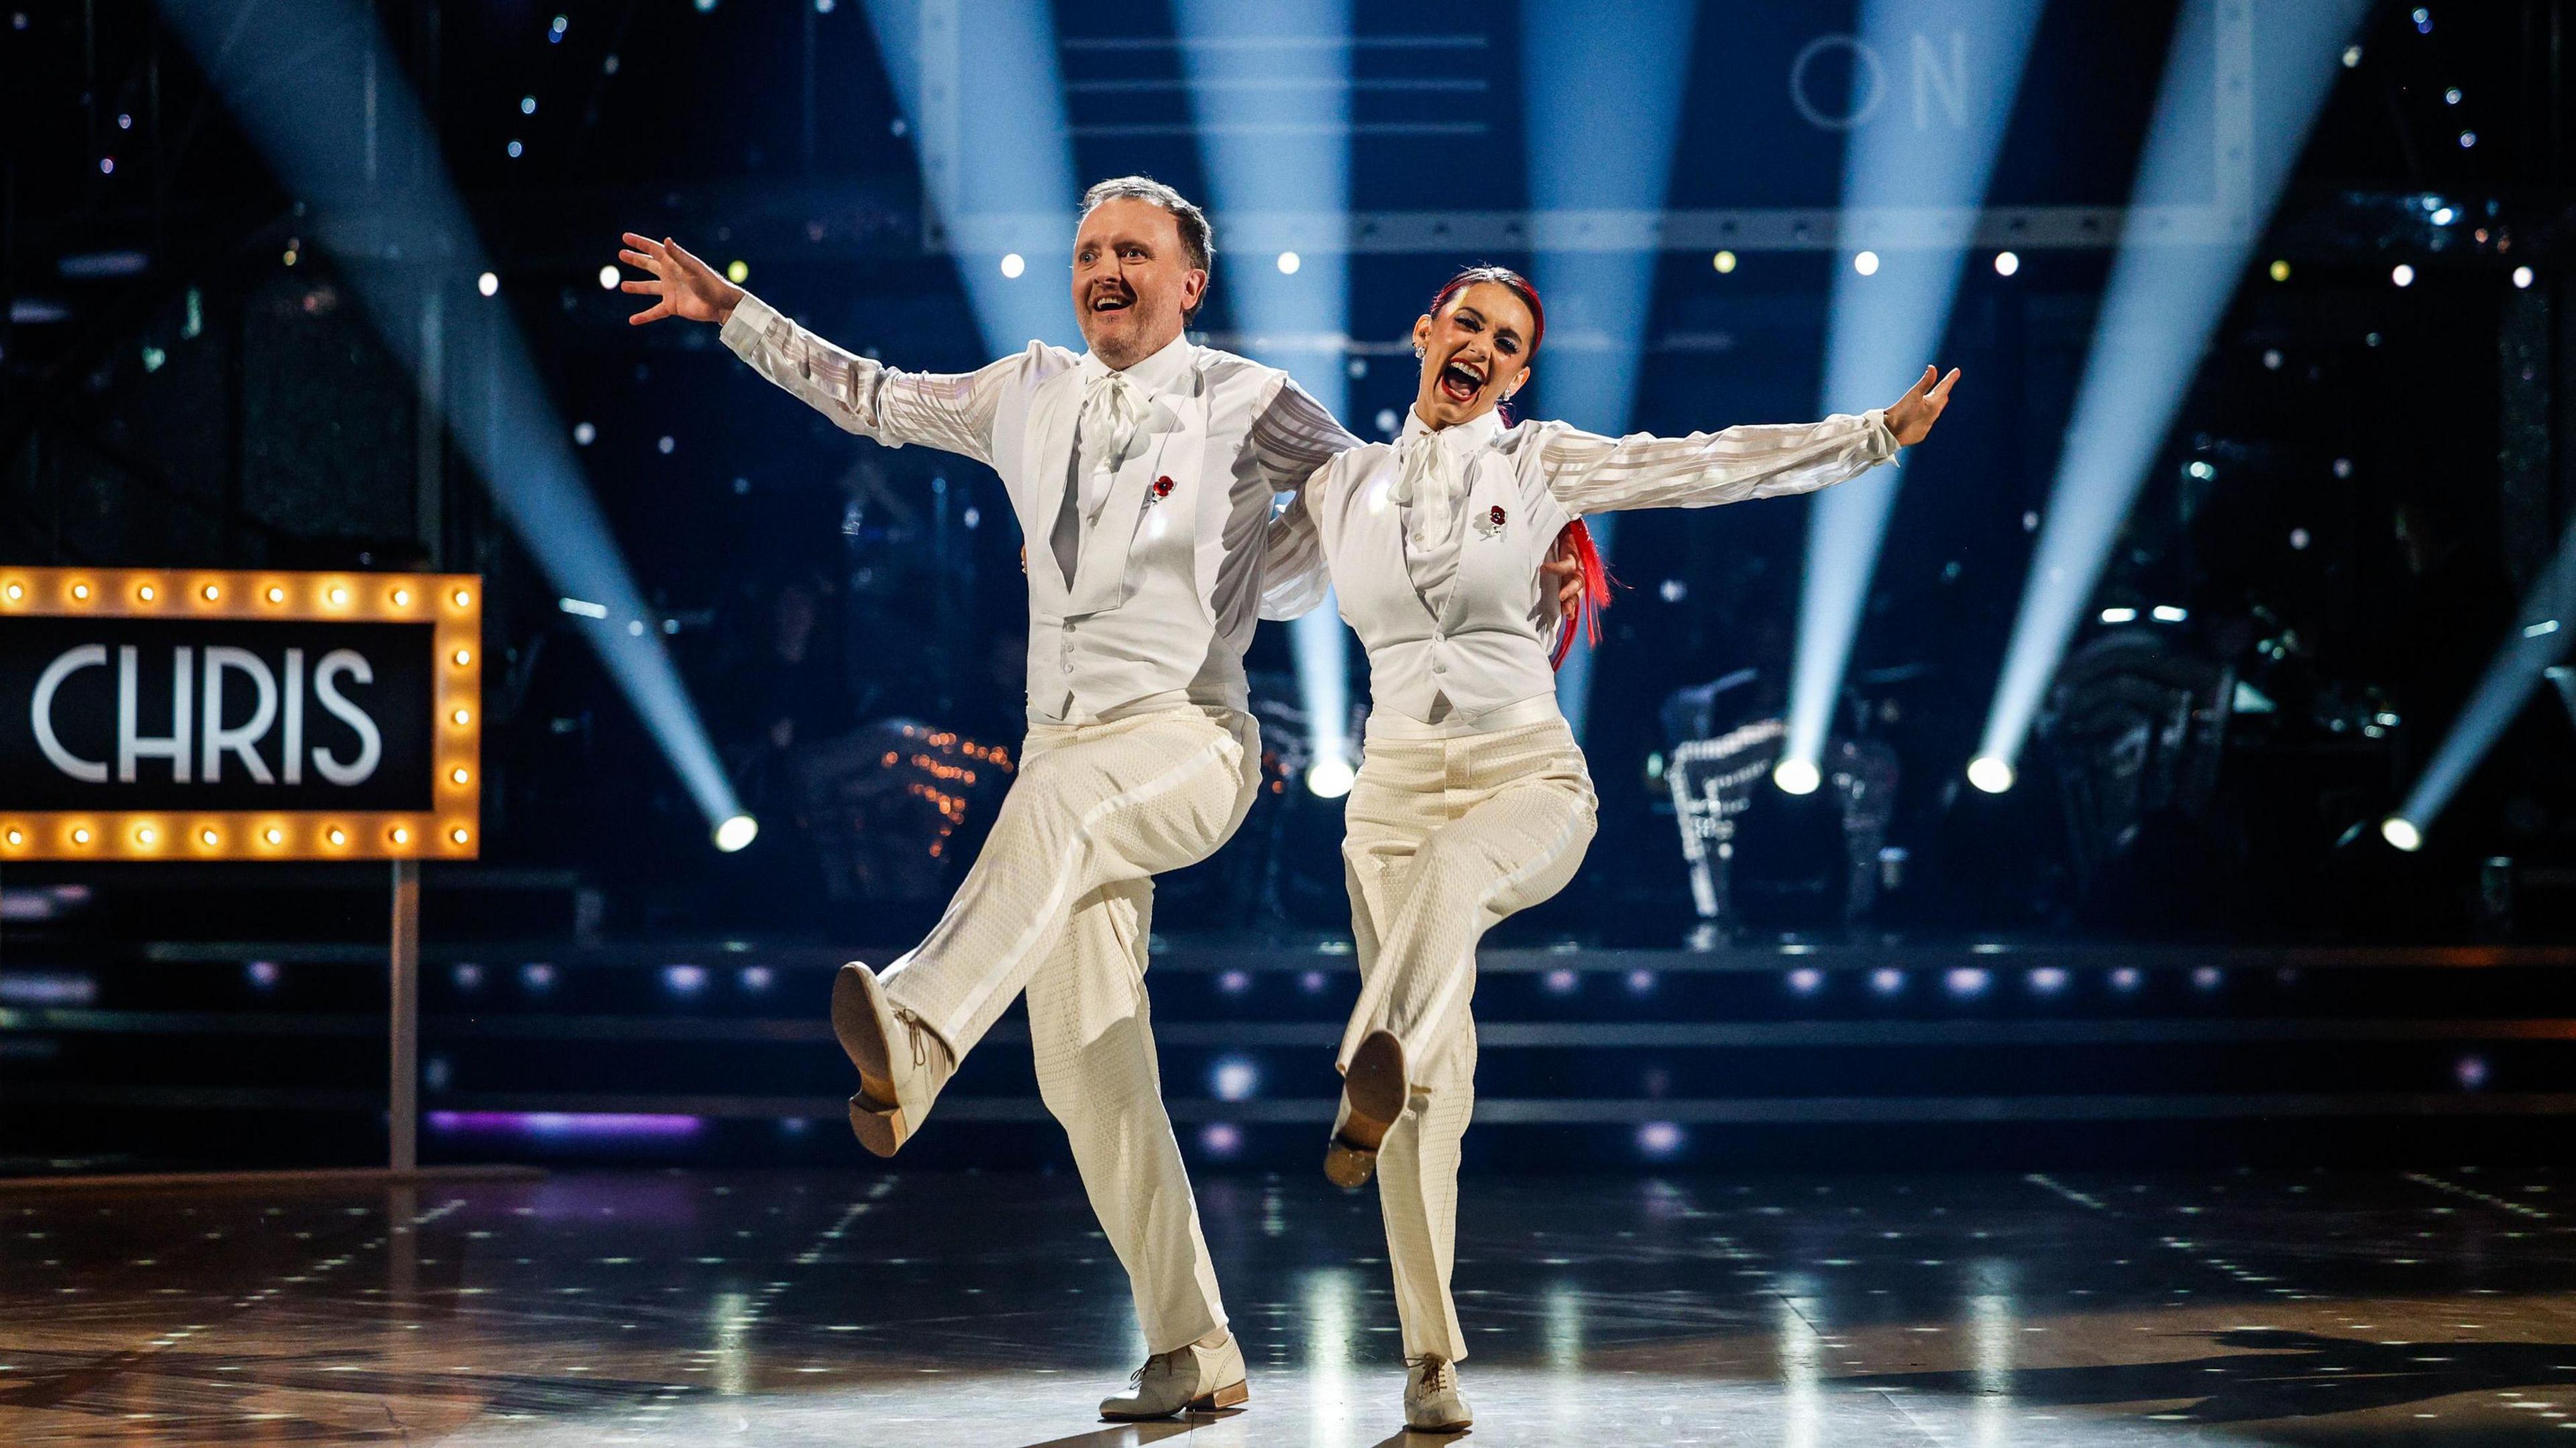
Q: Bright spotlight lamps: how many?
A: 5